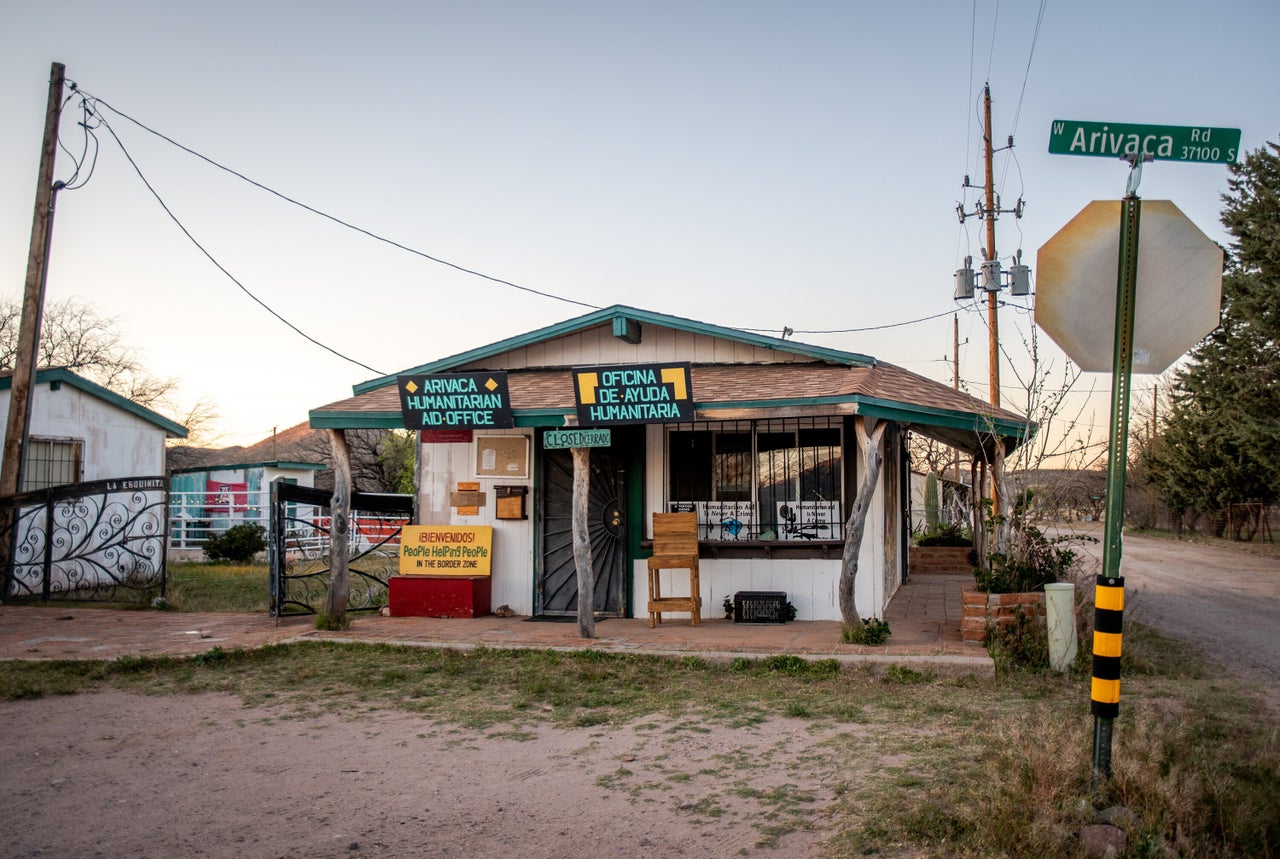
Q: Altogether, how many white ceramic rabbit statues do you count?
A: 0